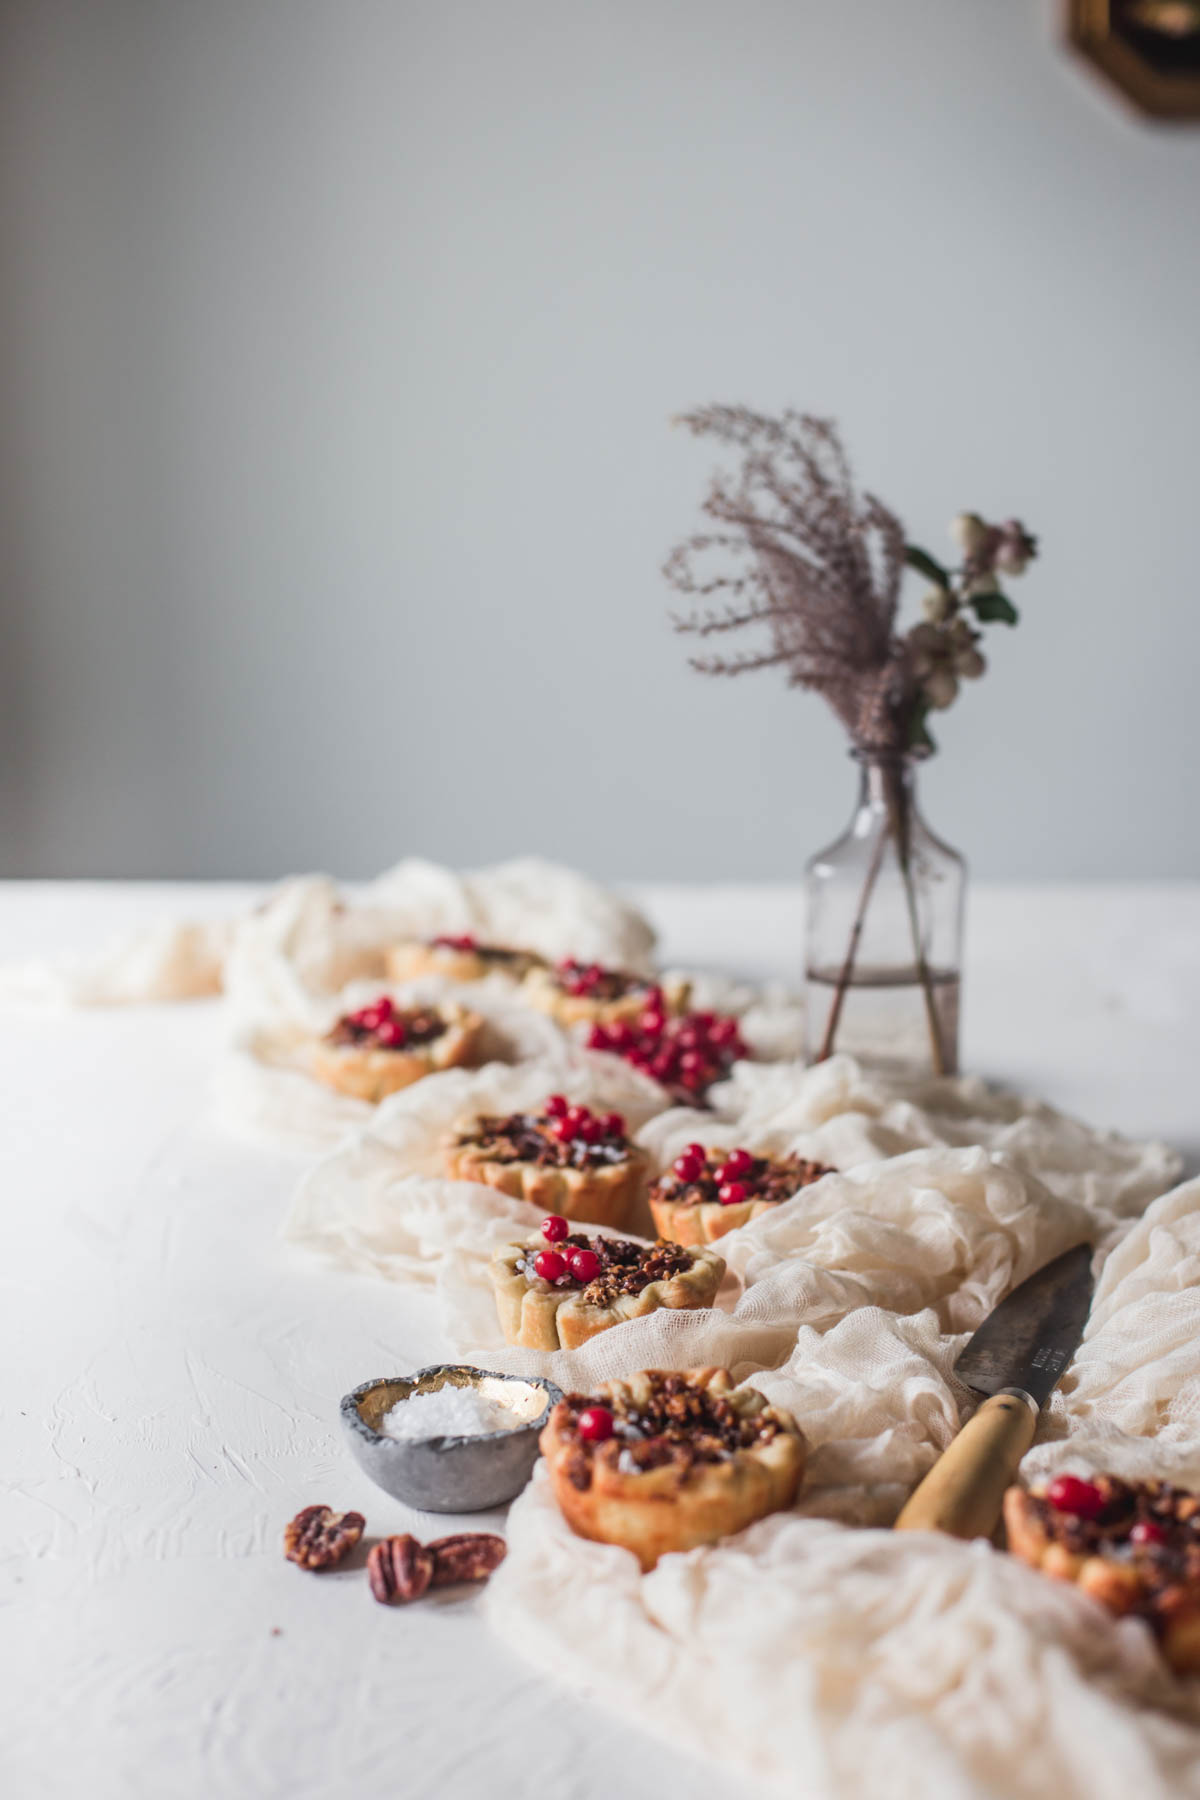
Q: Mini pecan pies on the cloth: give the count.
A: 8